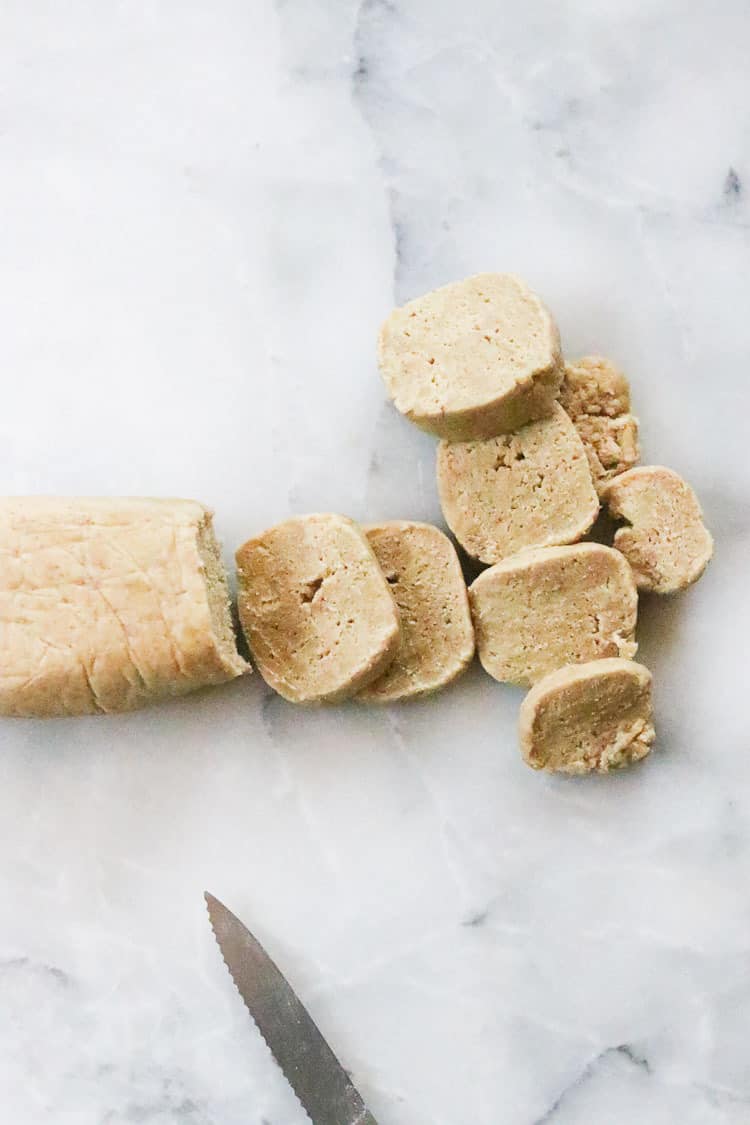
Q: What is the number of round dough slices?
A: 8